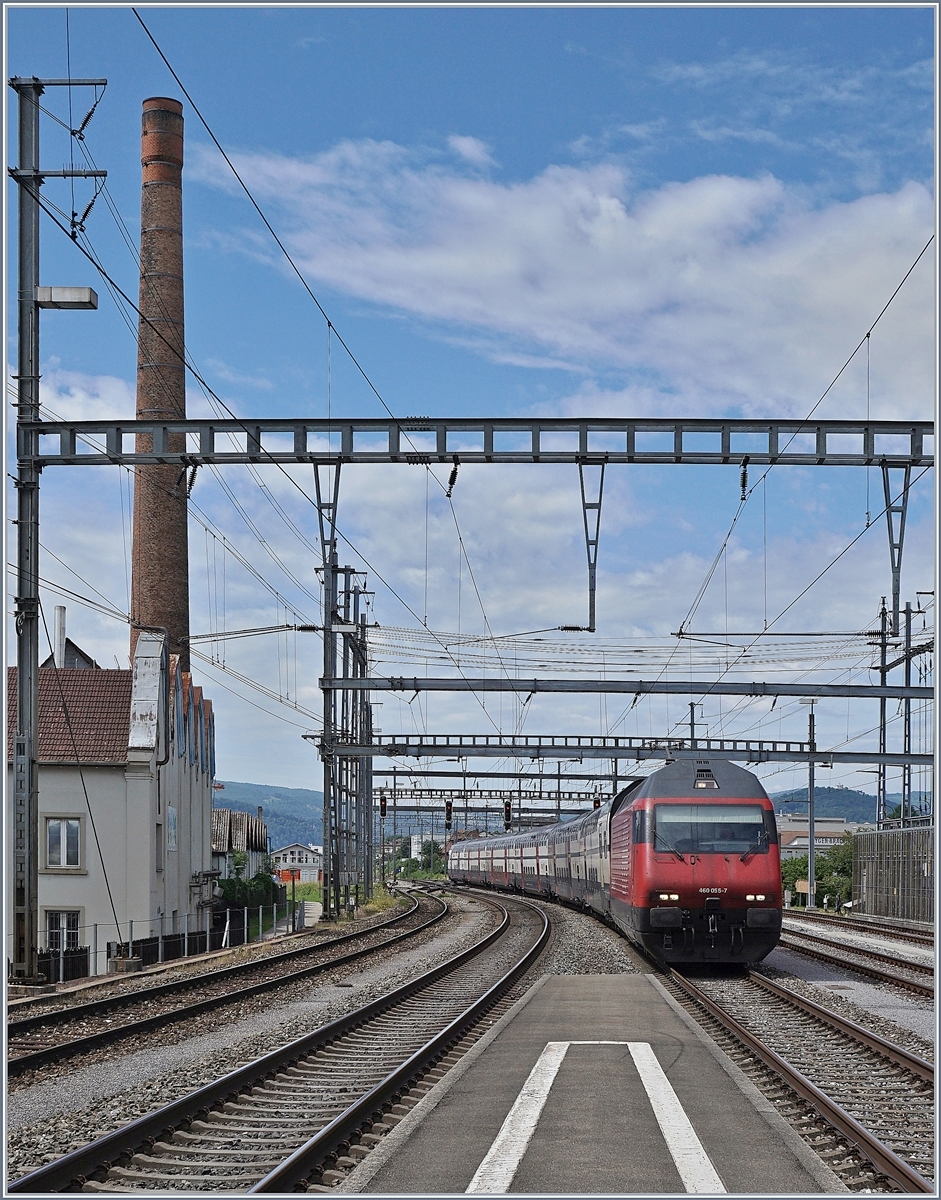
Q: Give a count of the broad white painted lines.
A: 2